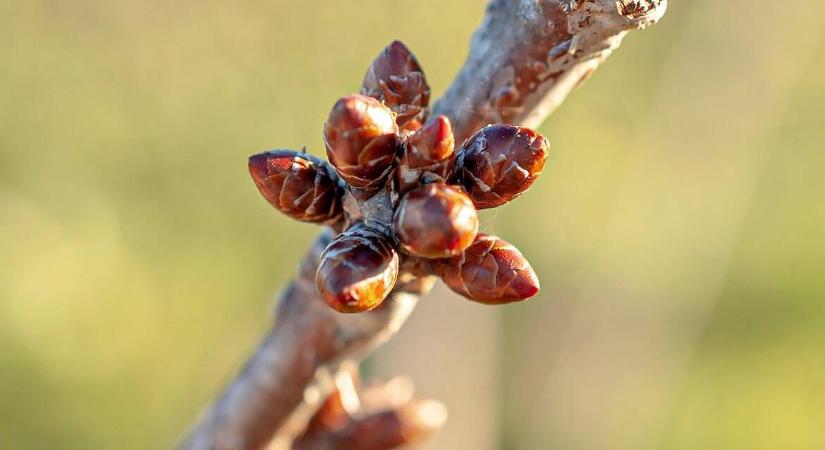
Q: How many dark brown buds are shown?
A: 8